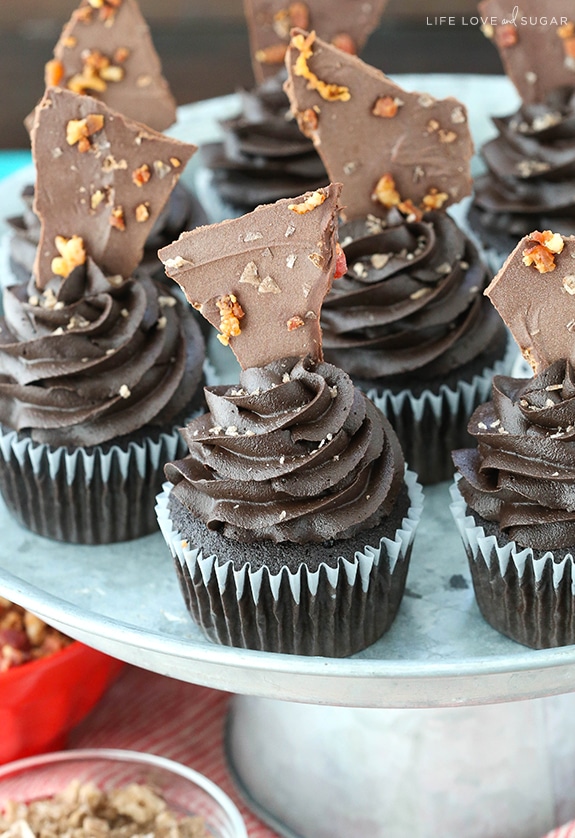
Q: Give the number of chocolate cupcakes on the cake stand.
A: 7